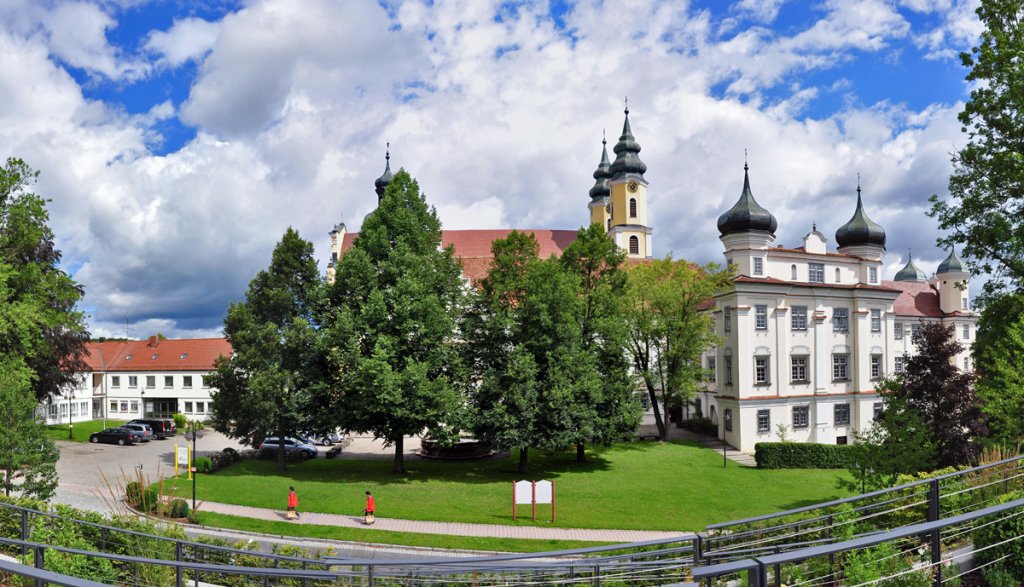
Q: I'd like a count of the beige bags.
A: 2